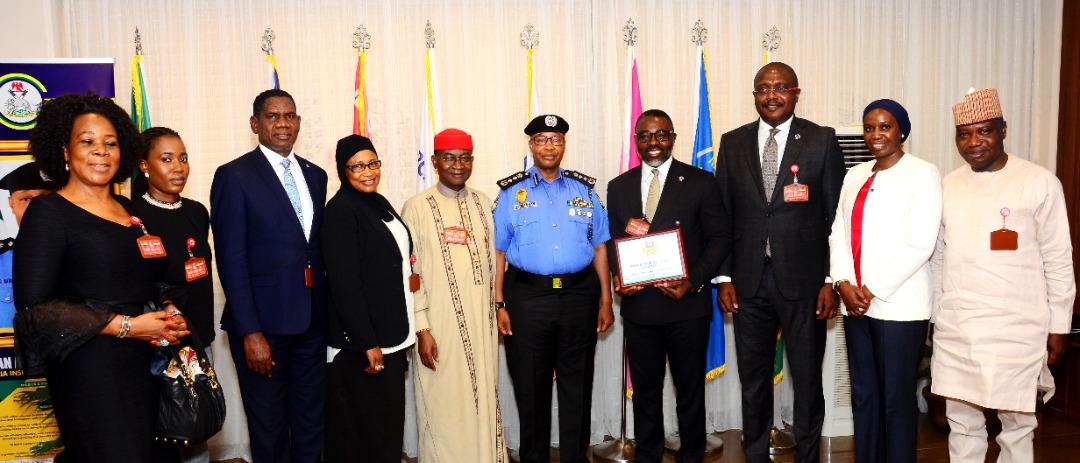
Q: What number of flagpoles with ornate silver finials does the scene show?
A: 8